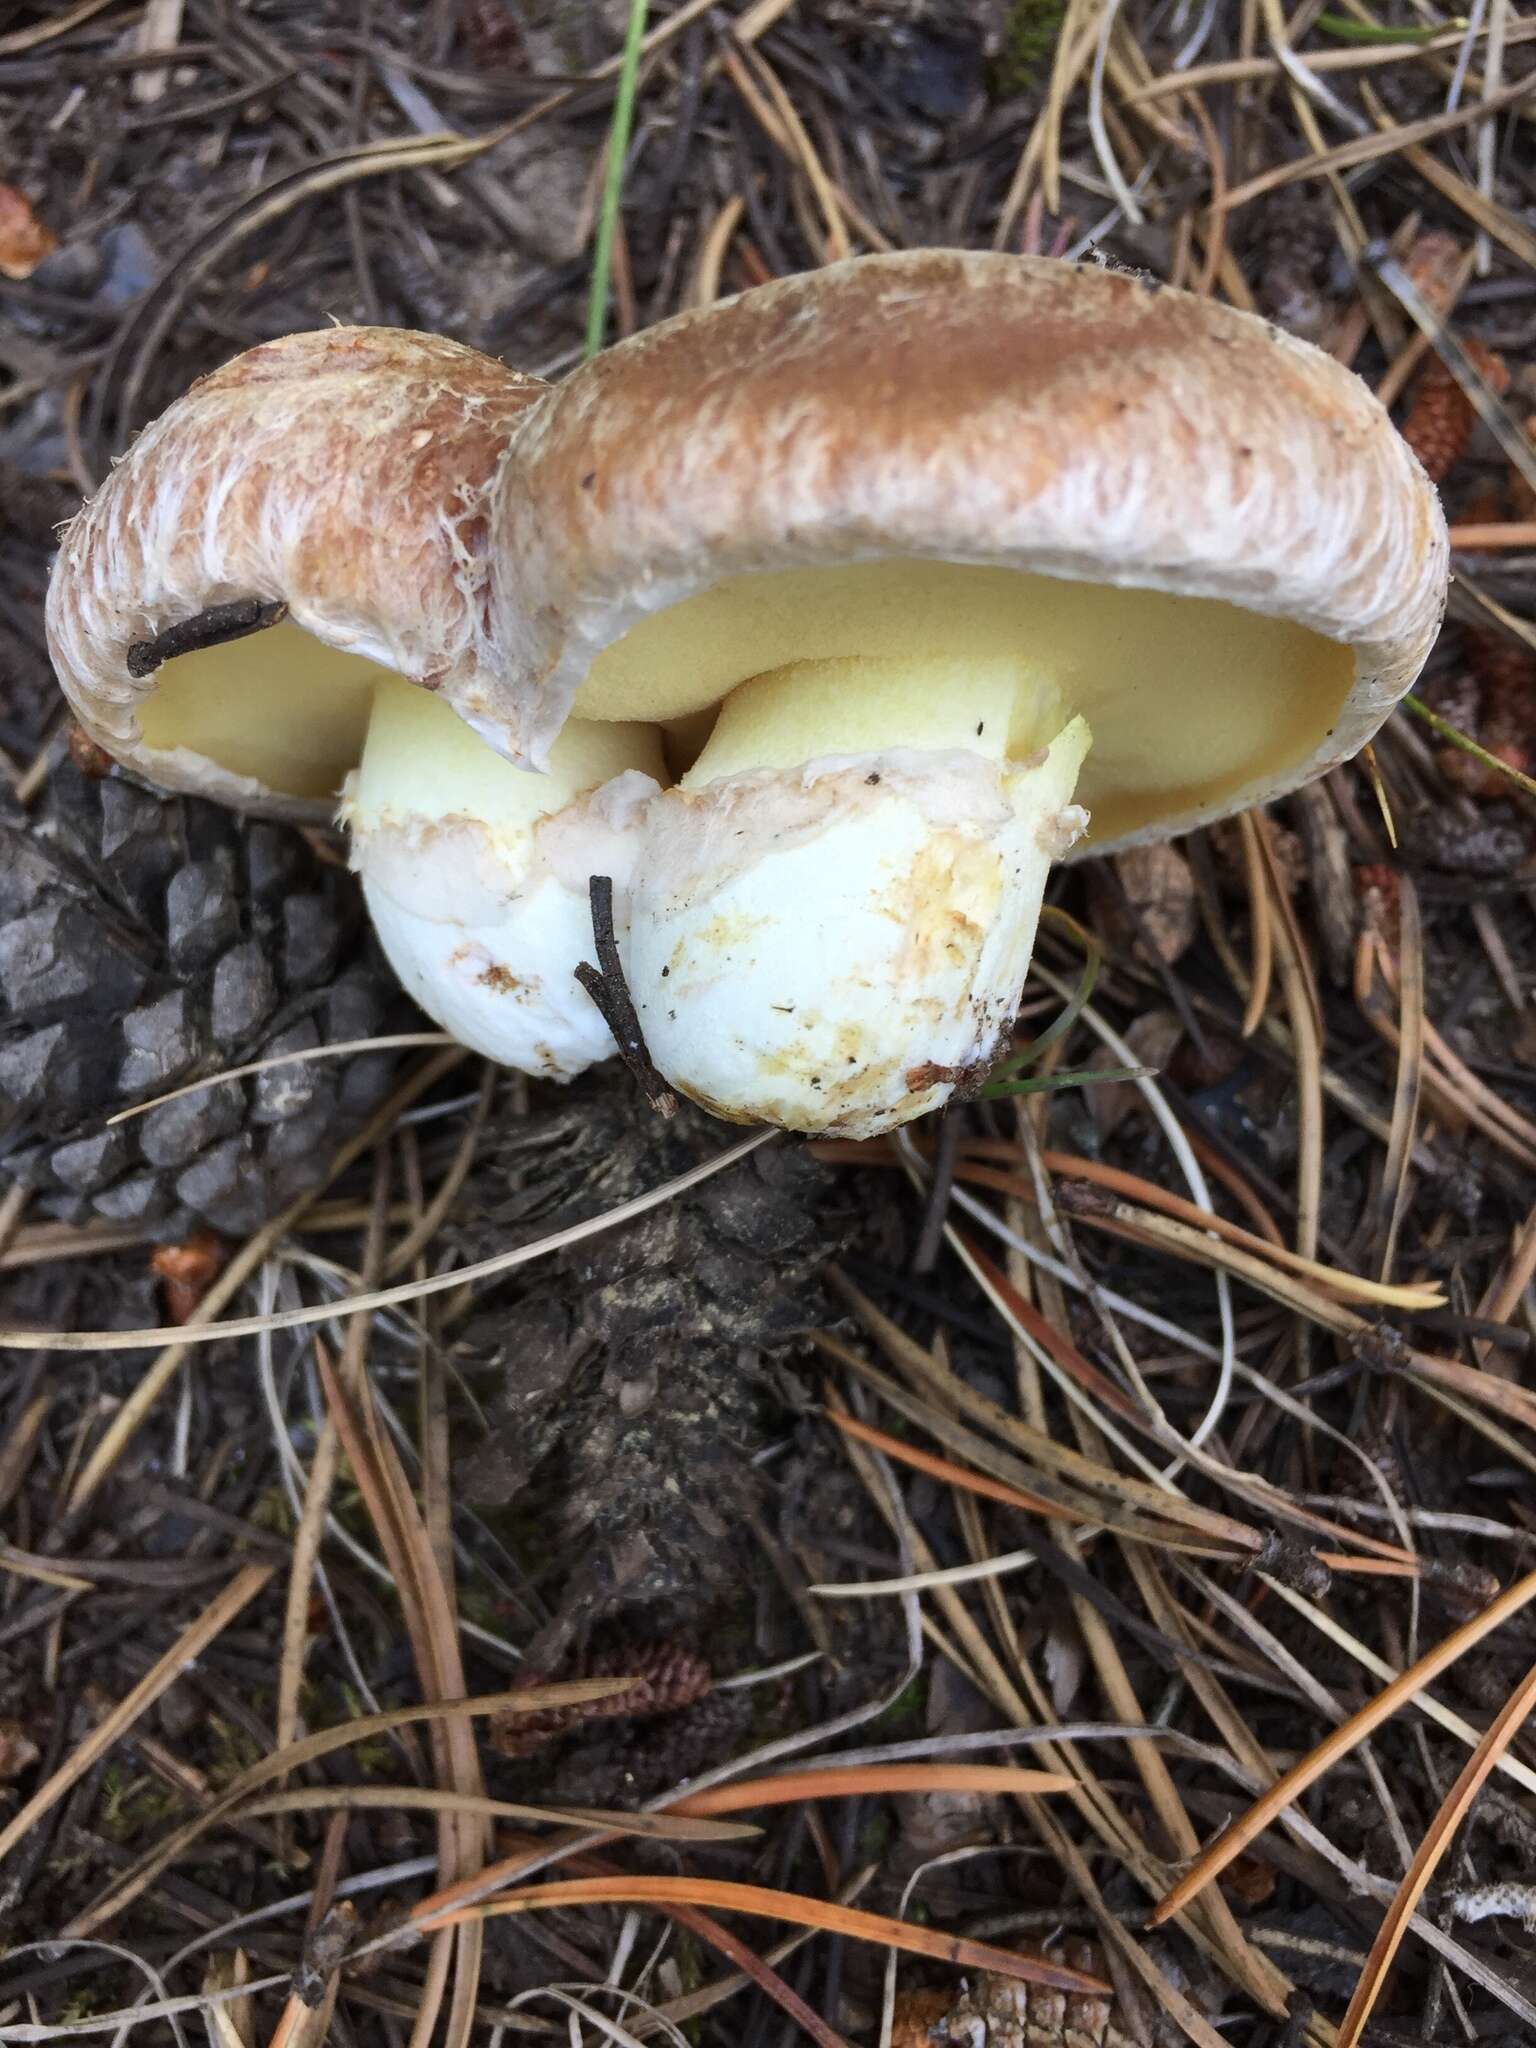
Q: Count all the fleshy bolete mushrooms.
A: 2